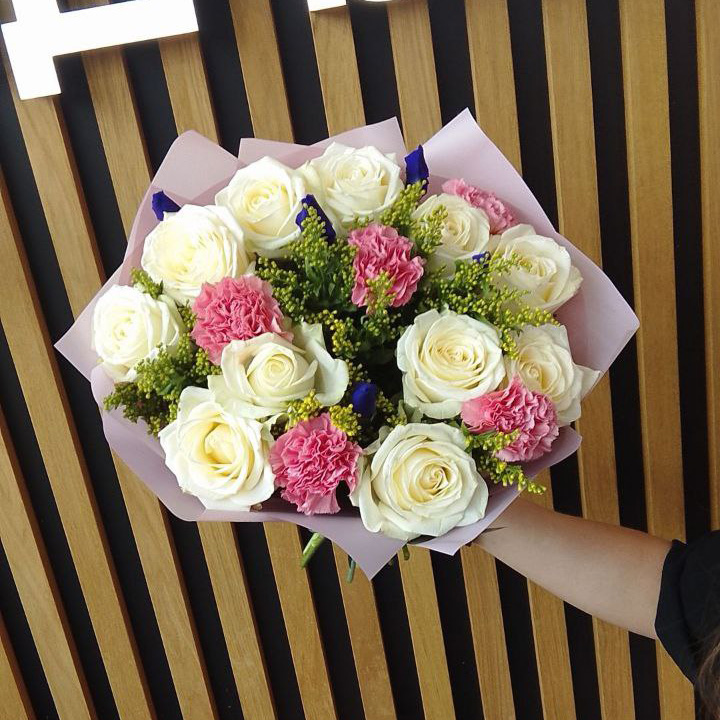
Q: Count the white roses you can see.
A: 11